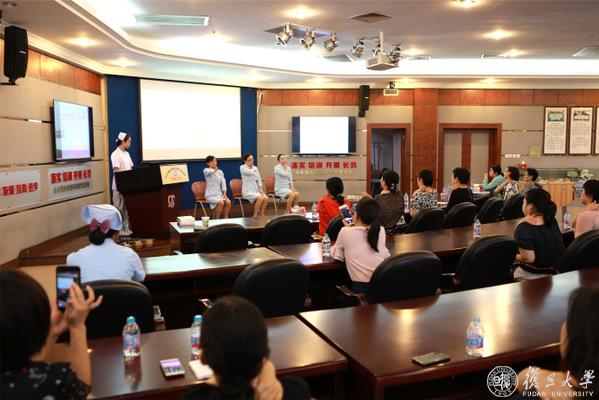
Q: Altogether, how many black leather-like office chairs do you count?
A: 12